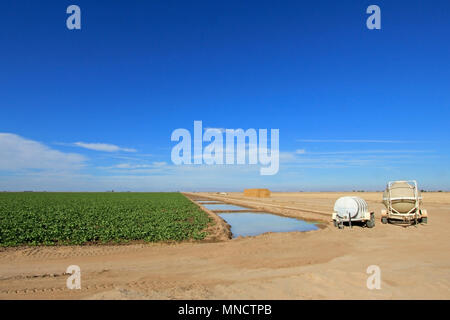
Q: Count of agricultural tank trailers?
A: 2